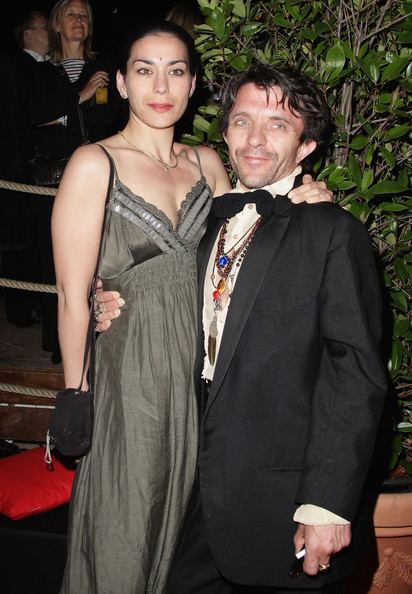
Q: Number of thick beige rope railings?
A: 3